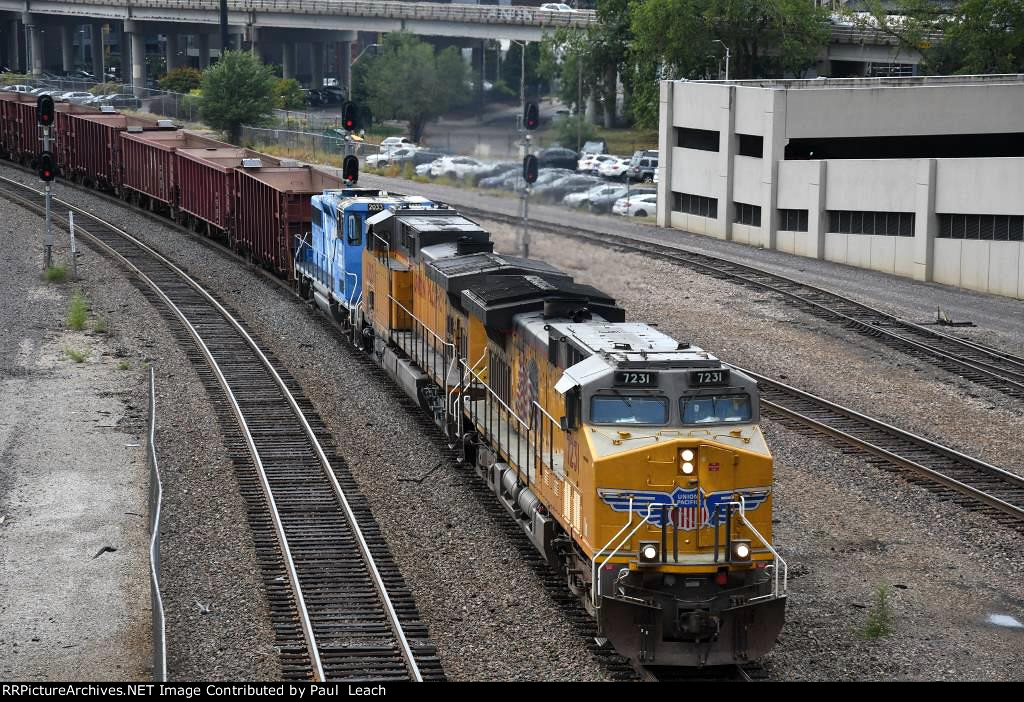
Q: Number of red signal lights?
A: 6